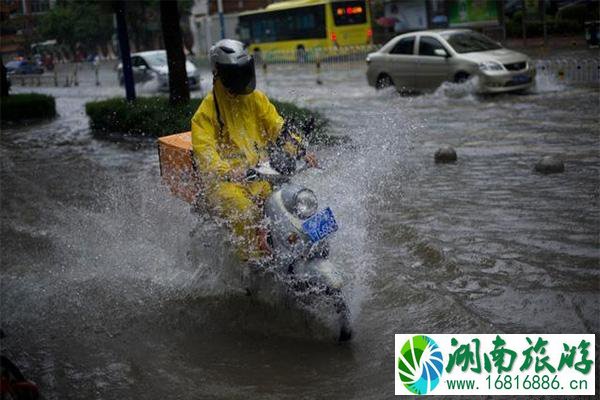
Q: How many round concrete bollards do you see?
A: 2